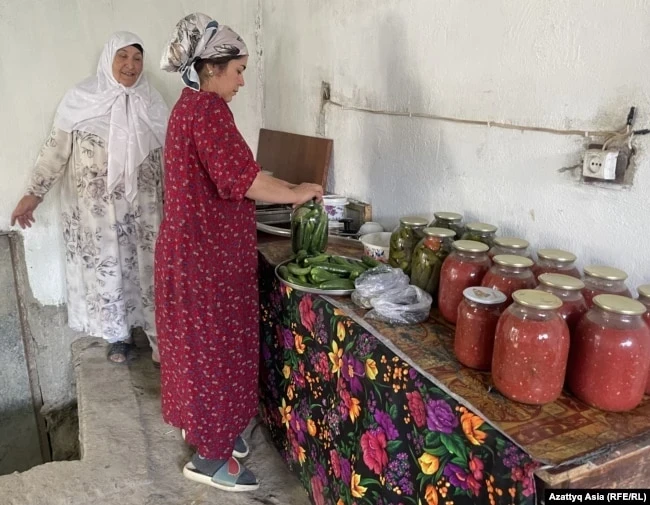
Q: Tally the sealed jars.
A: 14